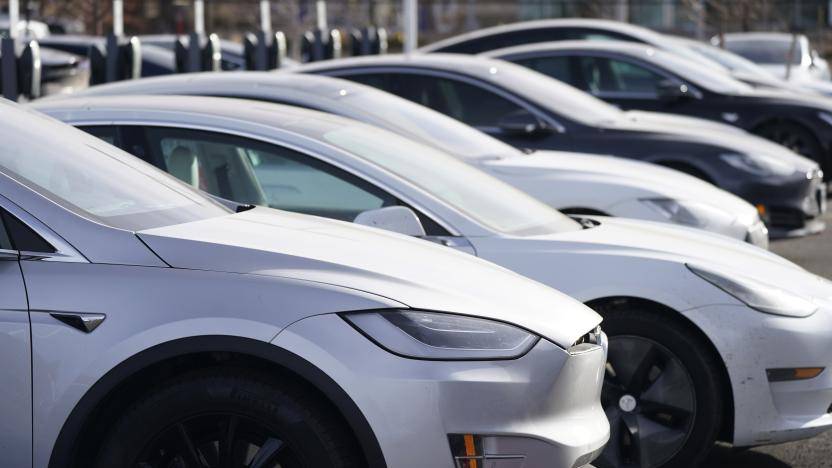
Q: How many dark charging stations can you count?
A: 6